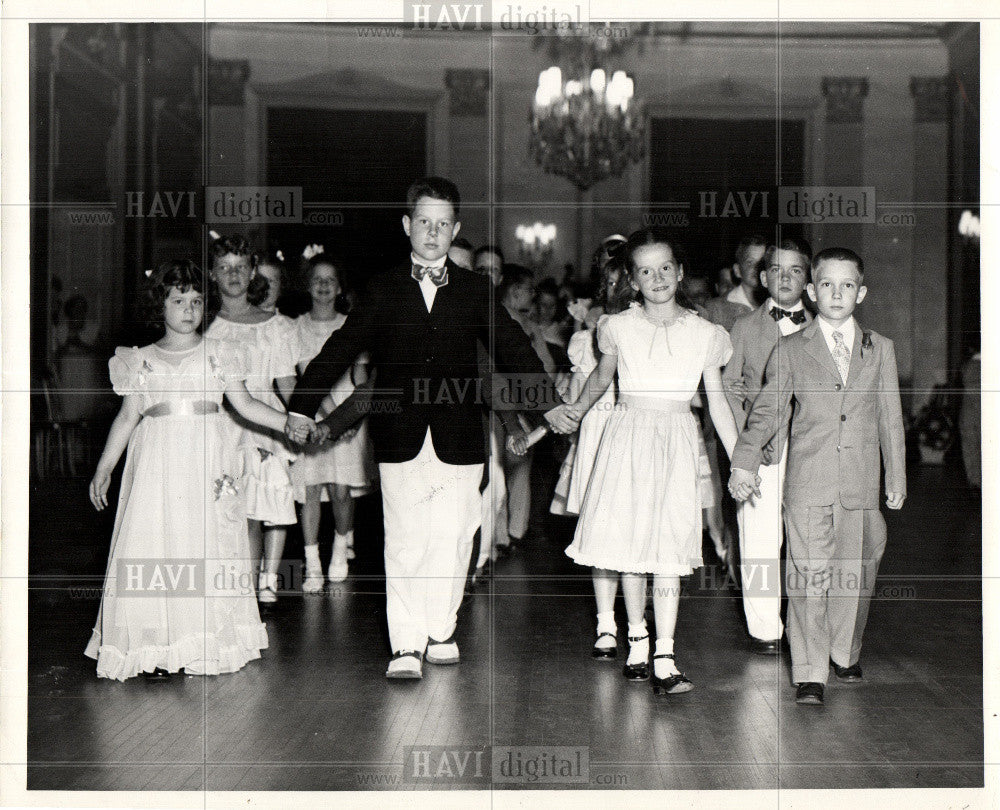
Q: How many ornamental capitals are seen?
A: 4